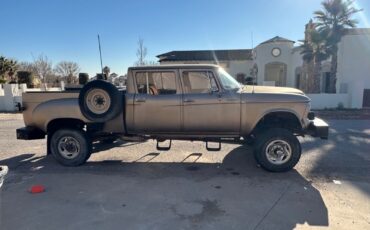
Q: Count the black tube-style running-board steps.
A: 2